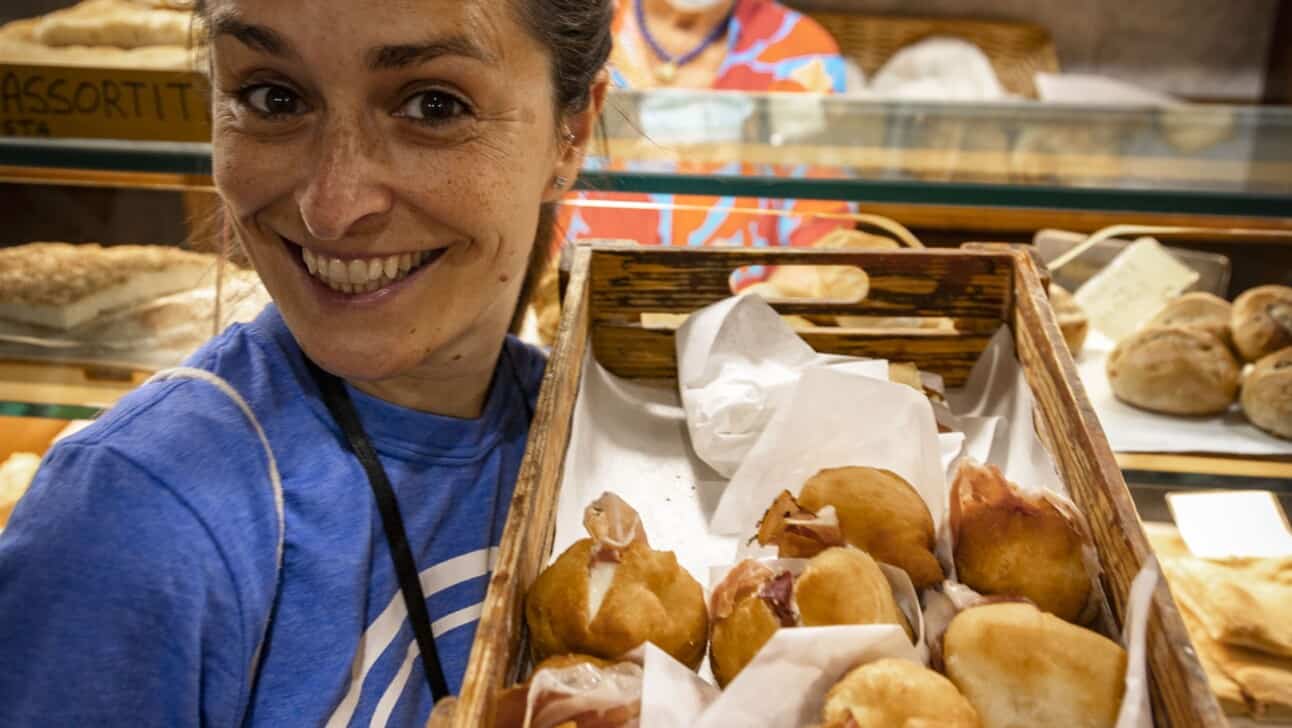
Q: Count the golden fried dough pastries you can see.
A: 7